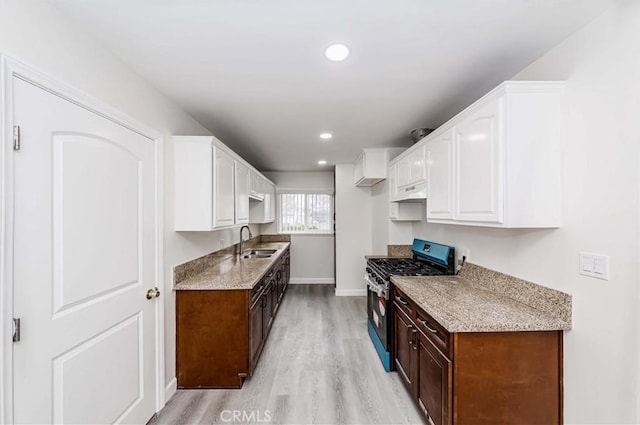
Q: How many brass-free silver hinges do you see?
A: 2